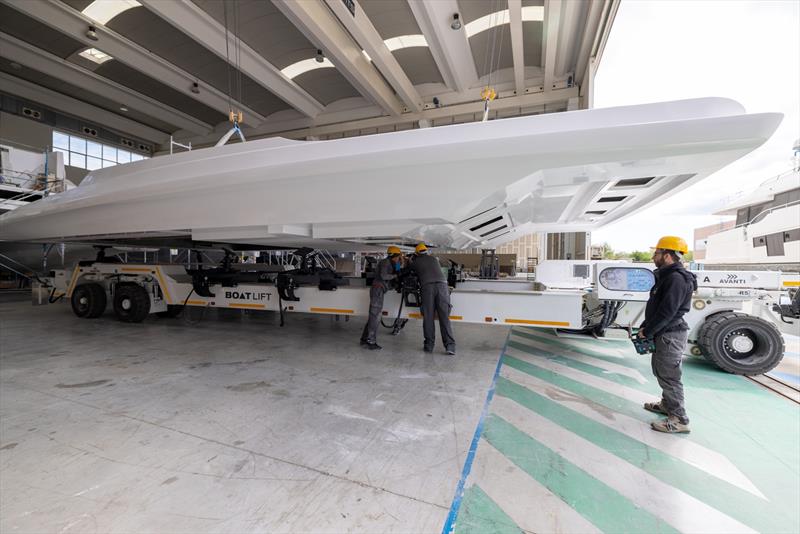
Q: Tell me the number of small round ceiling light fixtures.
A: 4